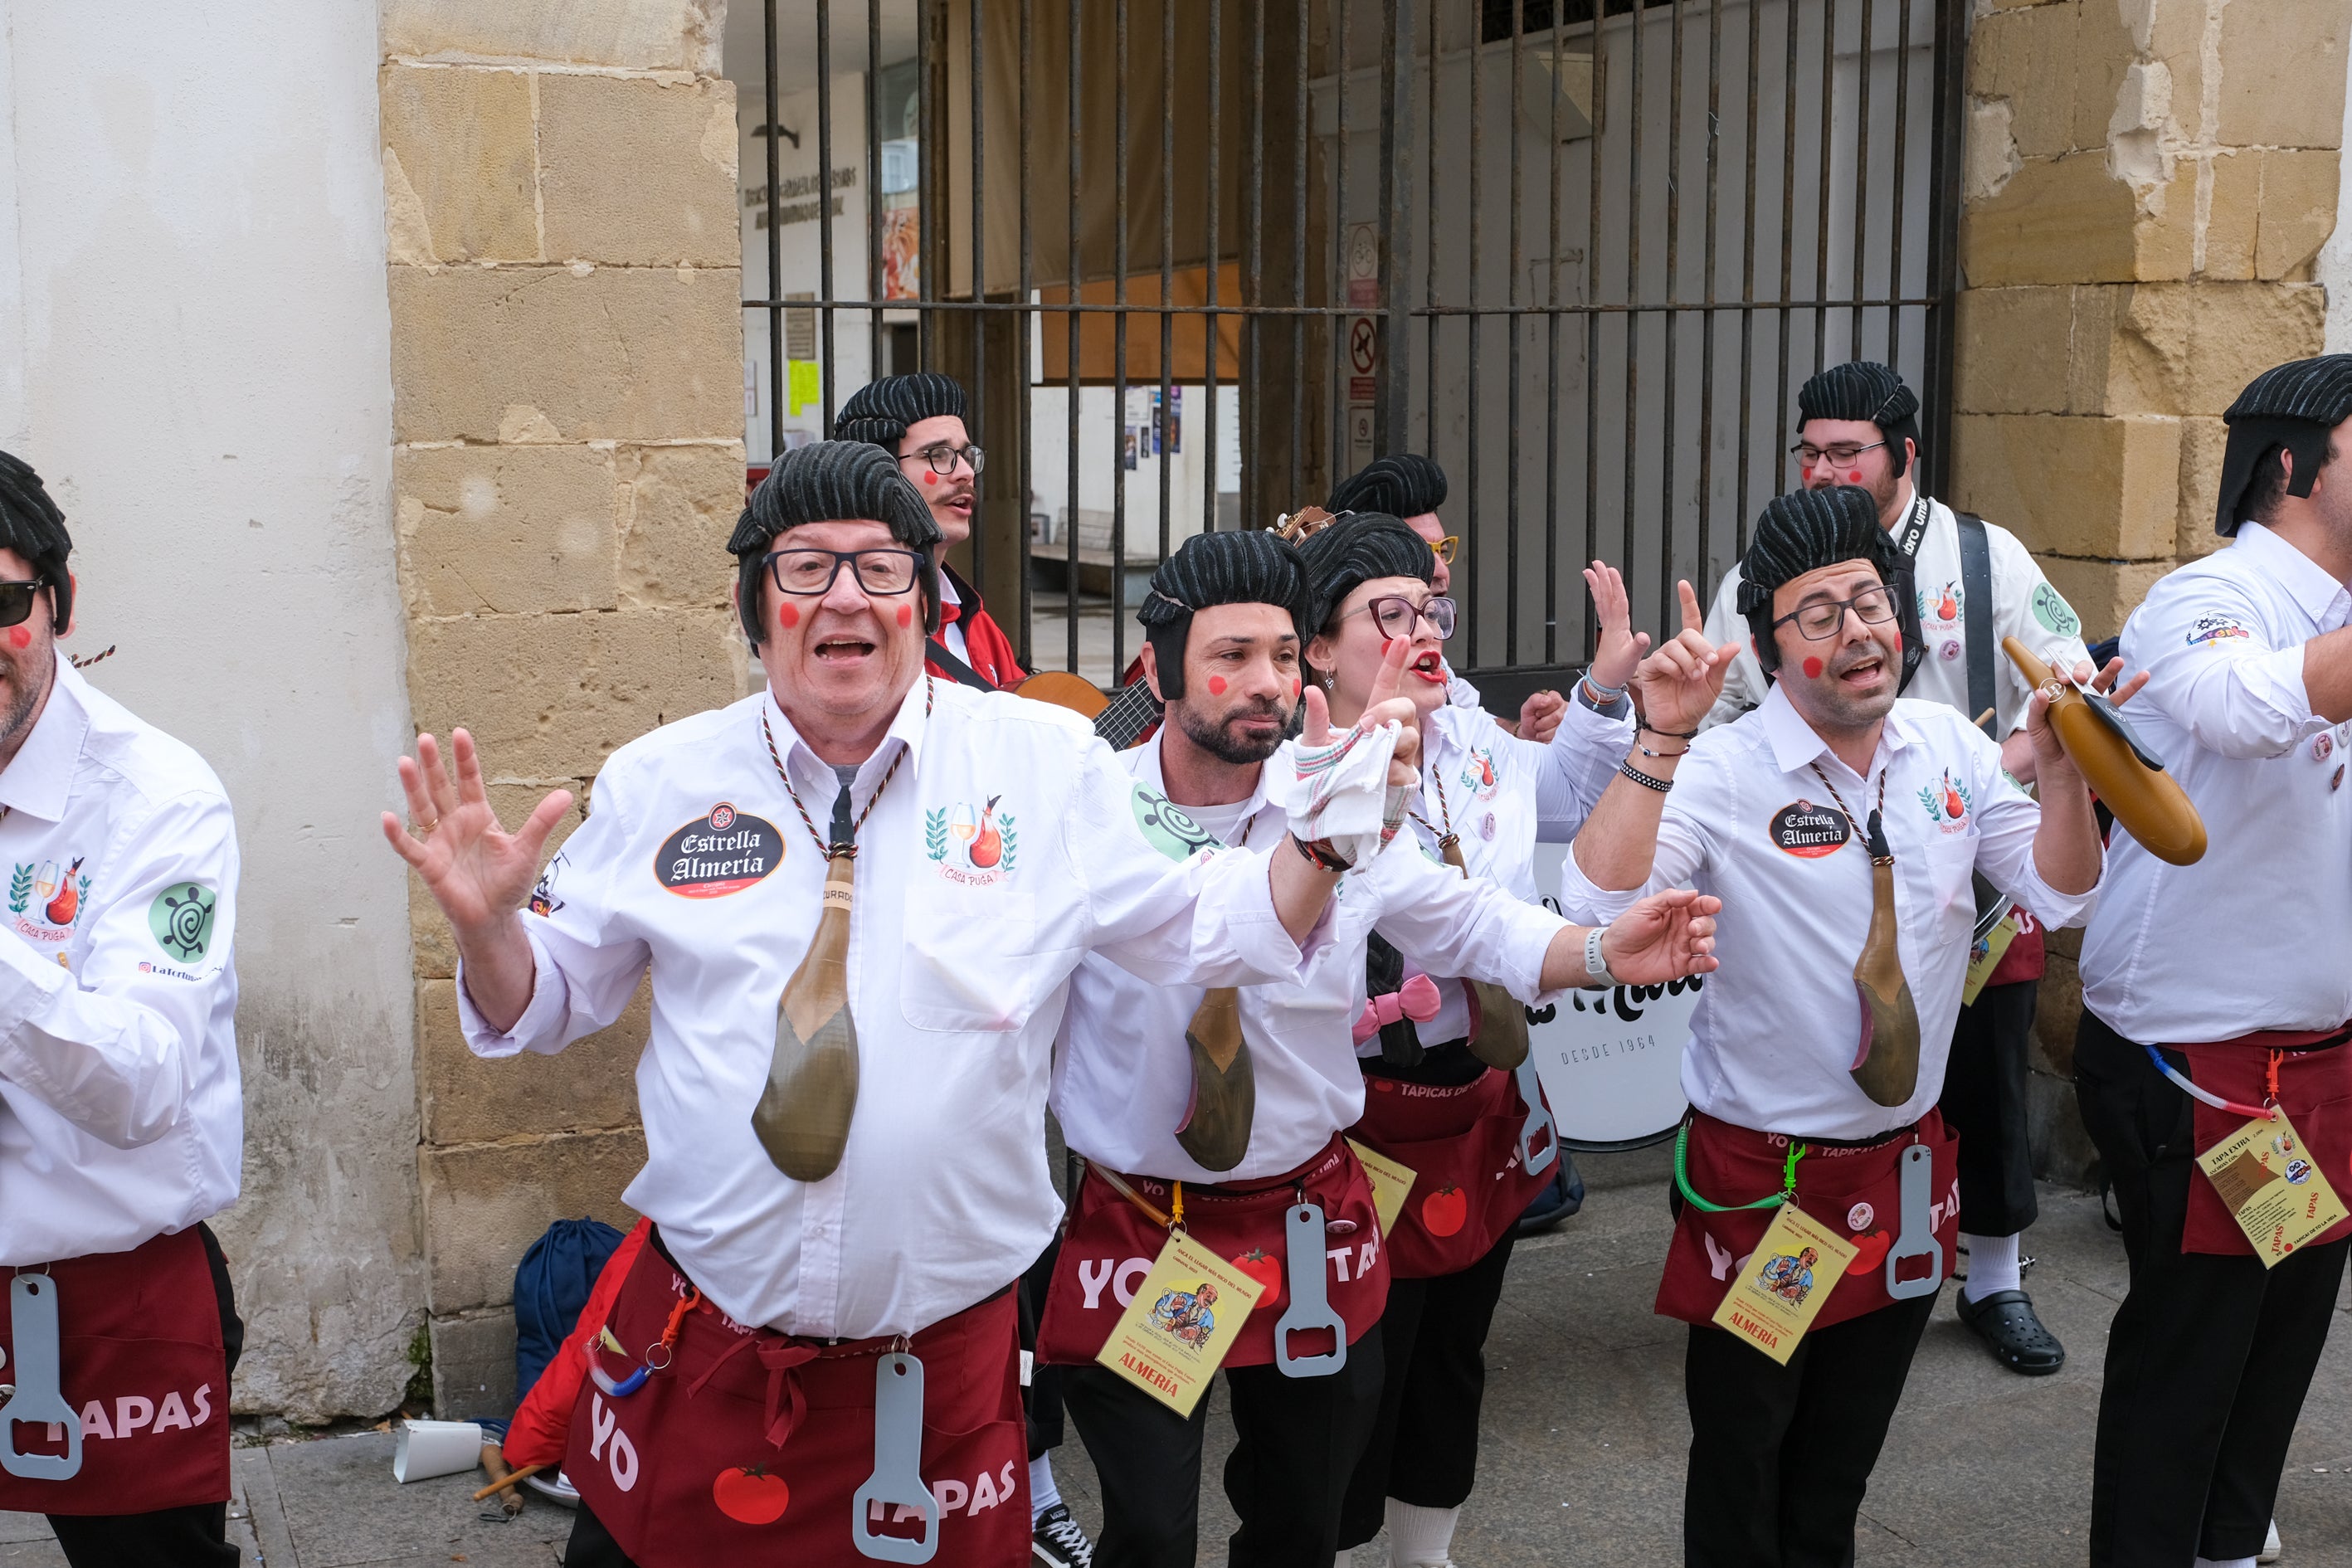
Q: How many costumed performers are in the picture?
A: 9